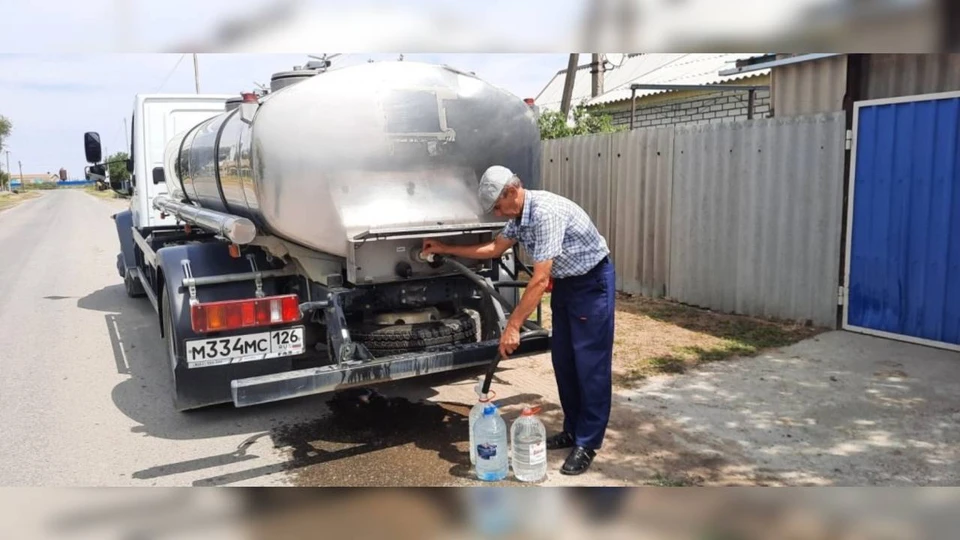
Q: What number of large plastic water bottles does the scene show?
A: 3